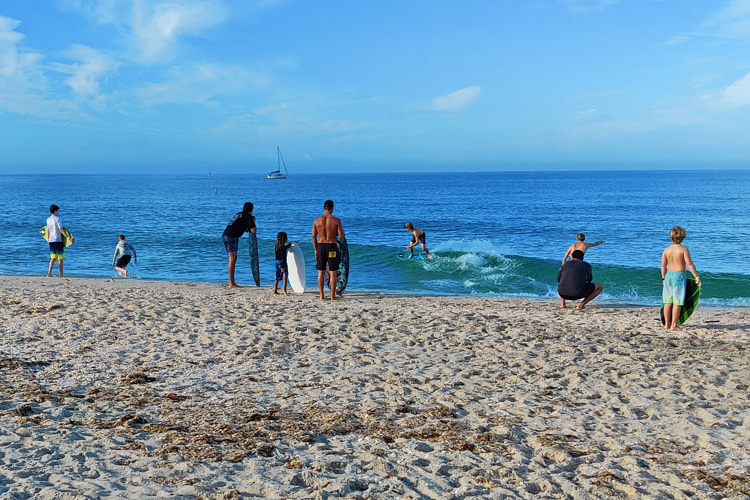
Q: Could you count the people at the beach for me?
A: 9